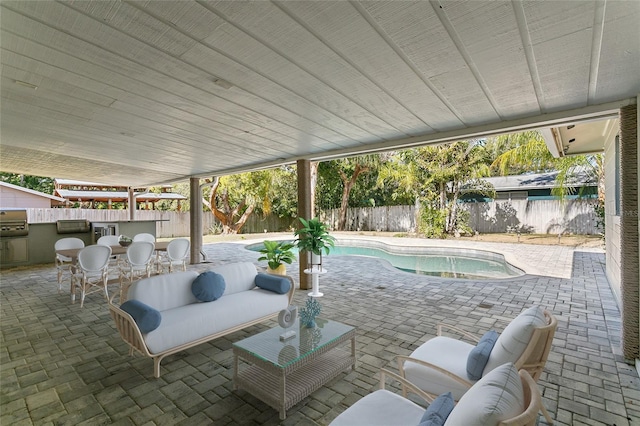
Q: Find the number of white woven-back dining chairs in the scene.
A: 6